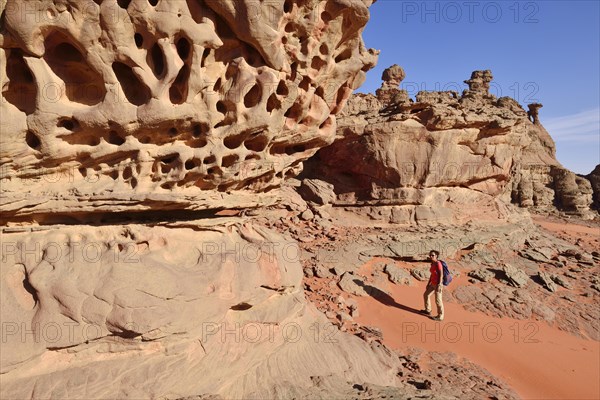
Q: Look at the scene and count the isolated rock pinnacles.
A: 3